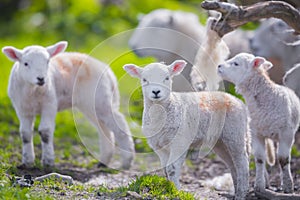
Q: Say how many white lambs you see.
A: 3